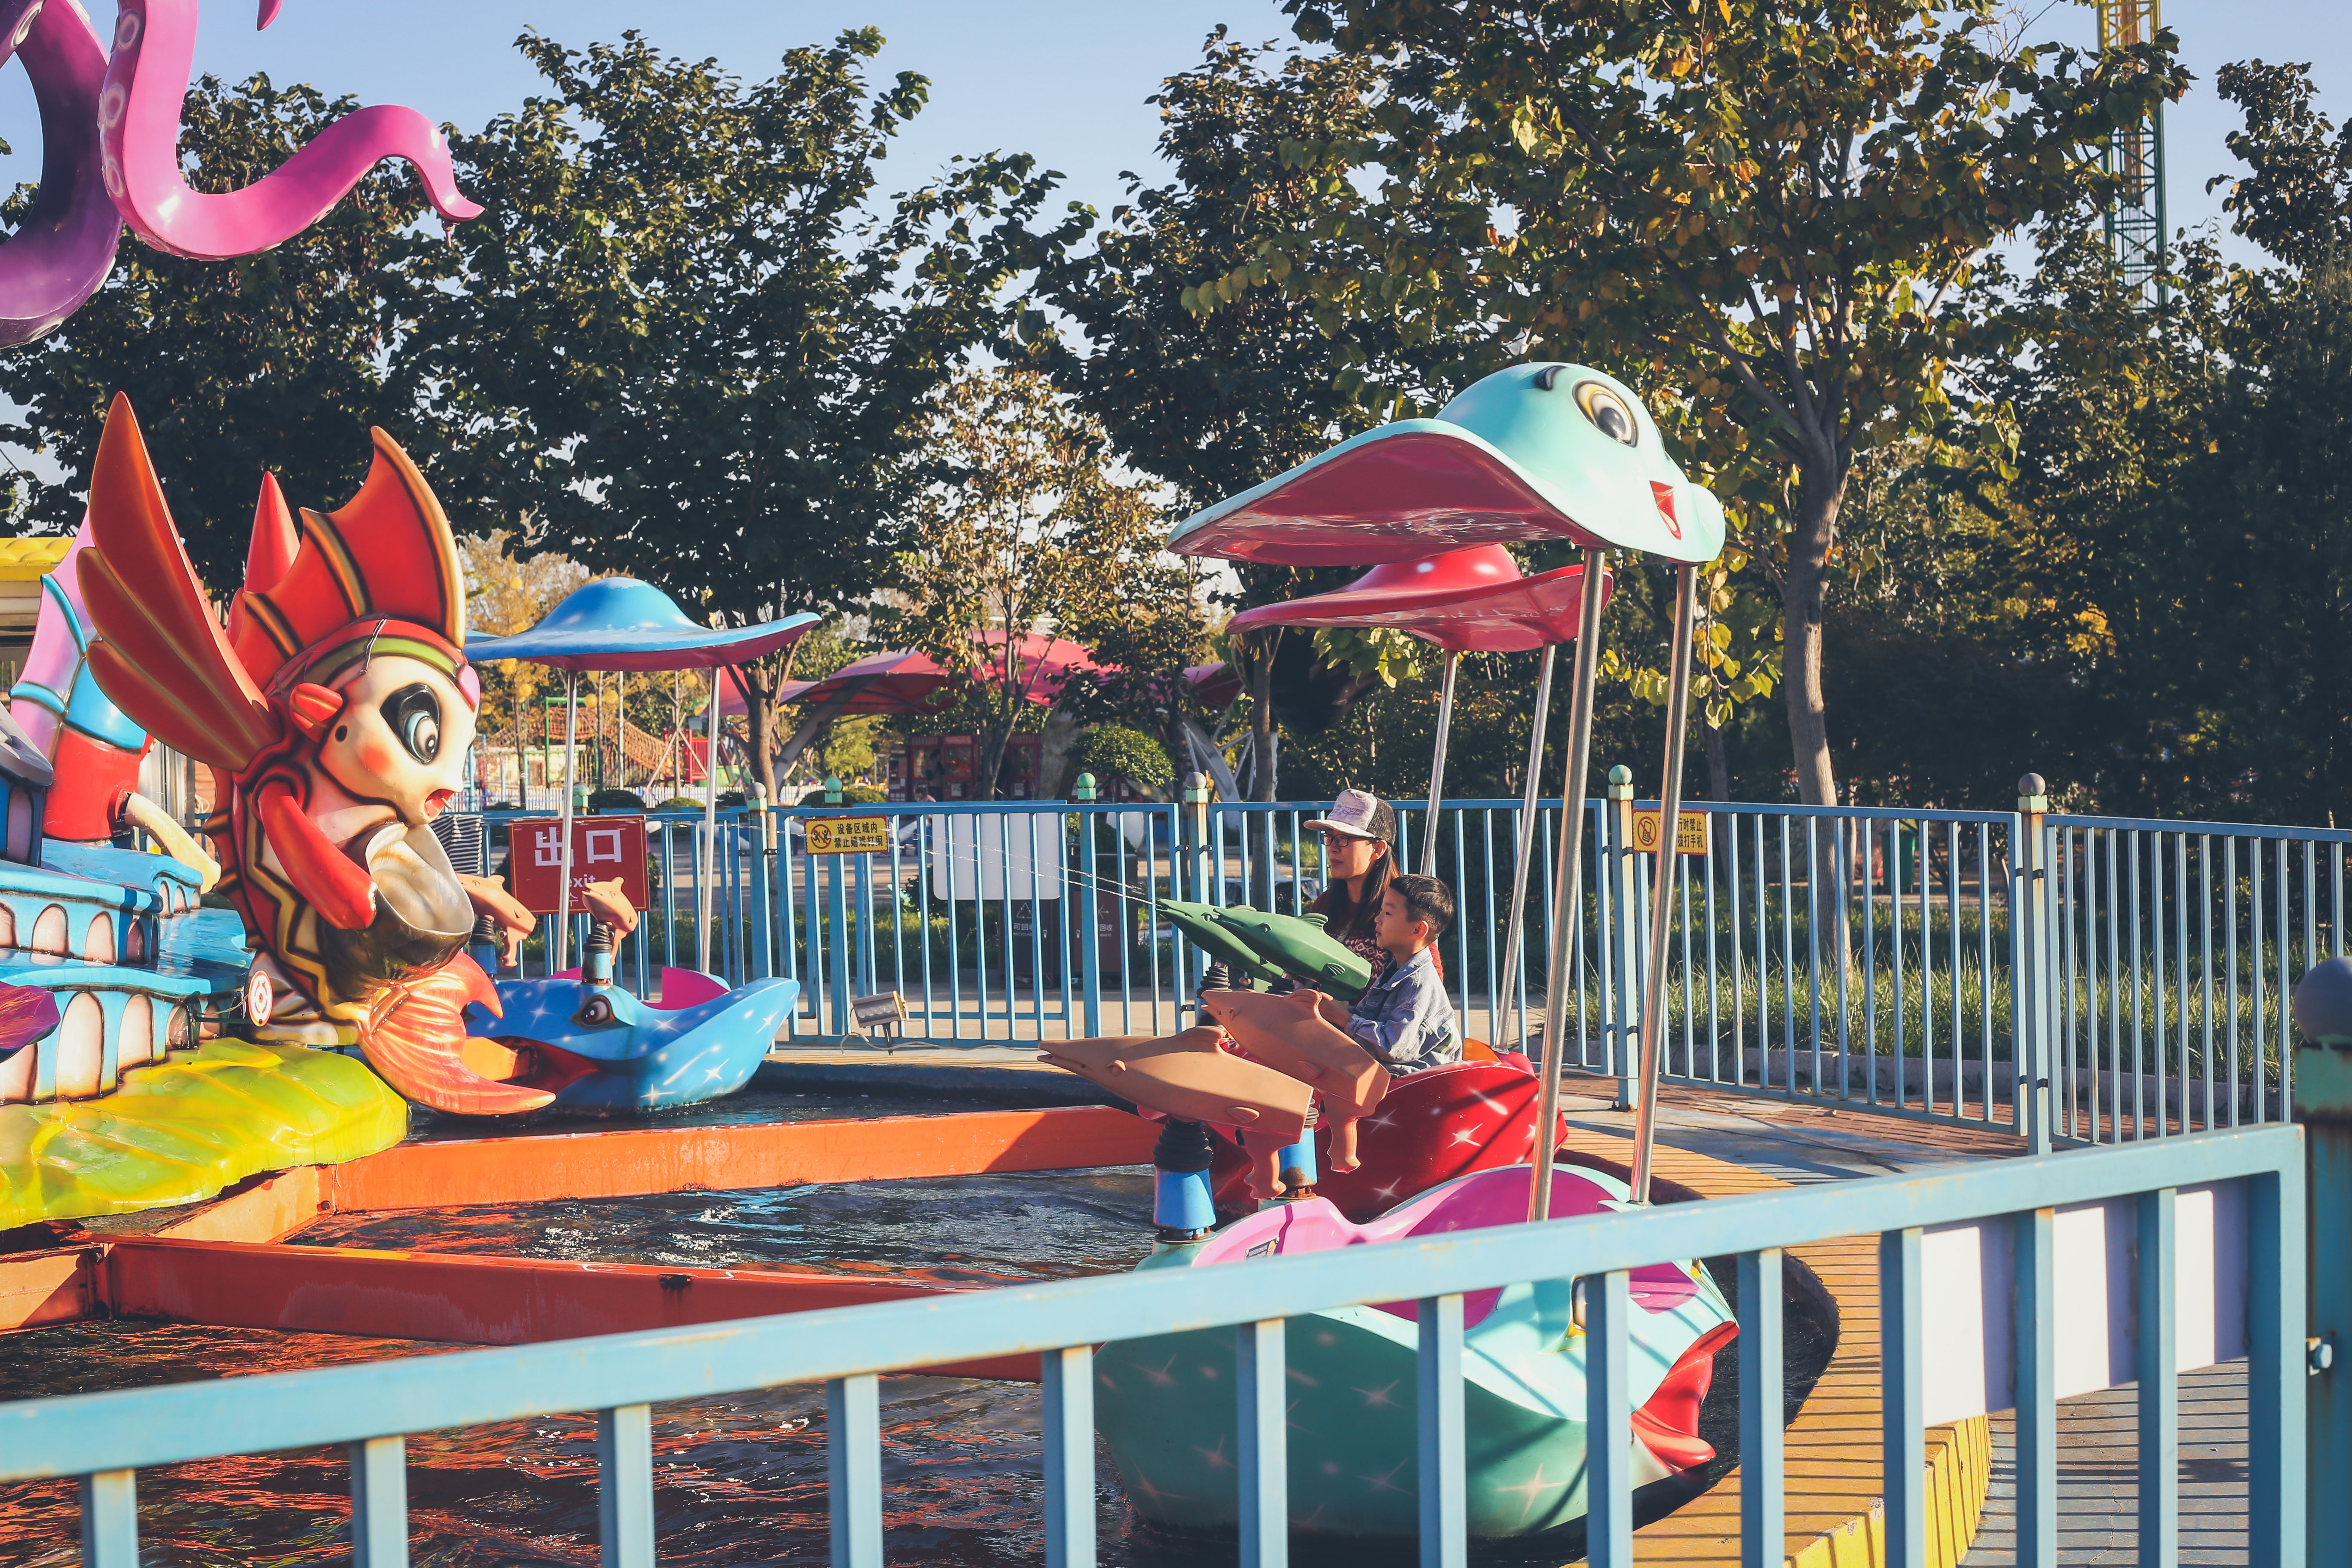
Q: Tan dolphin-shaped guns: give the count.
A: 4